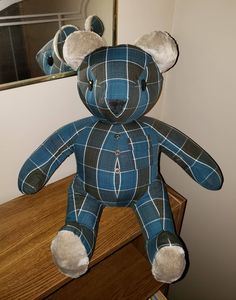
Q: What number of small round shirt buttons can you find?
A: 3